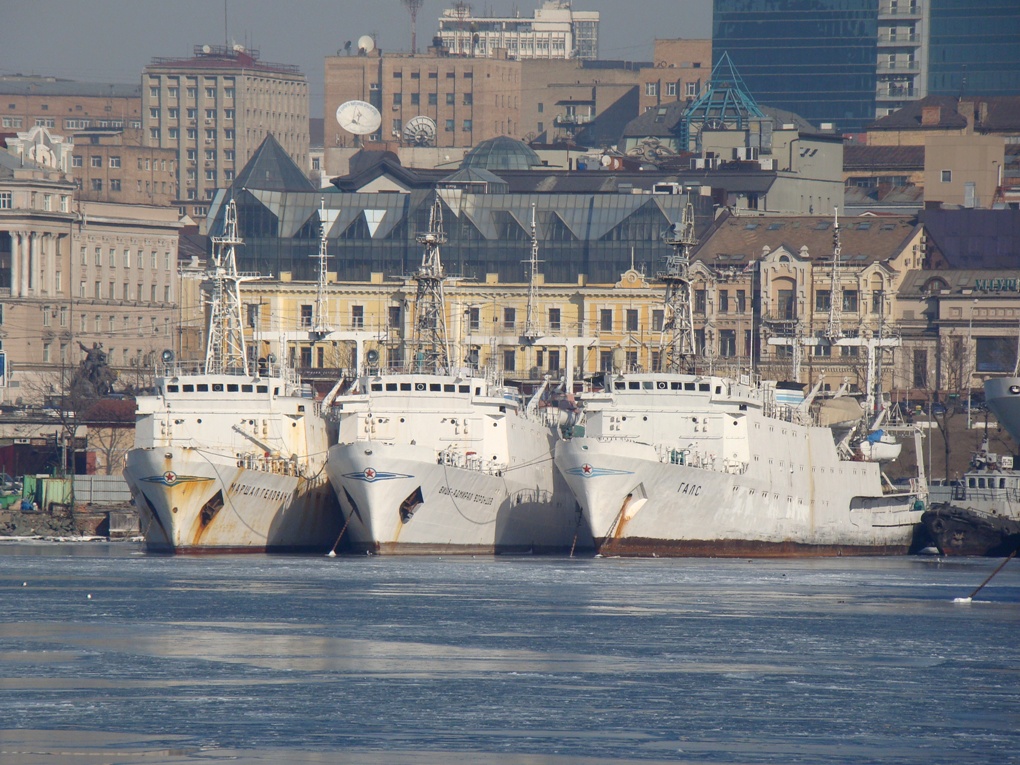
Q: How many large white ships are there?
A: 3